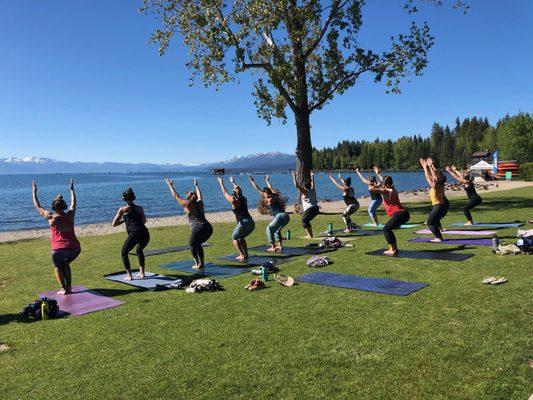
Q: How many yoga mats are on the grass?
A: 14